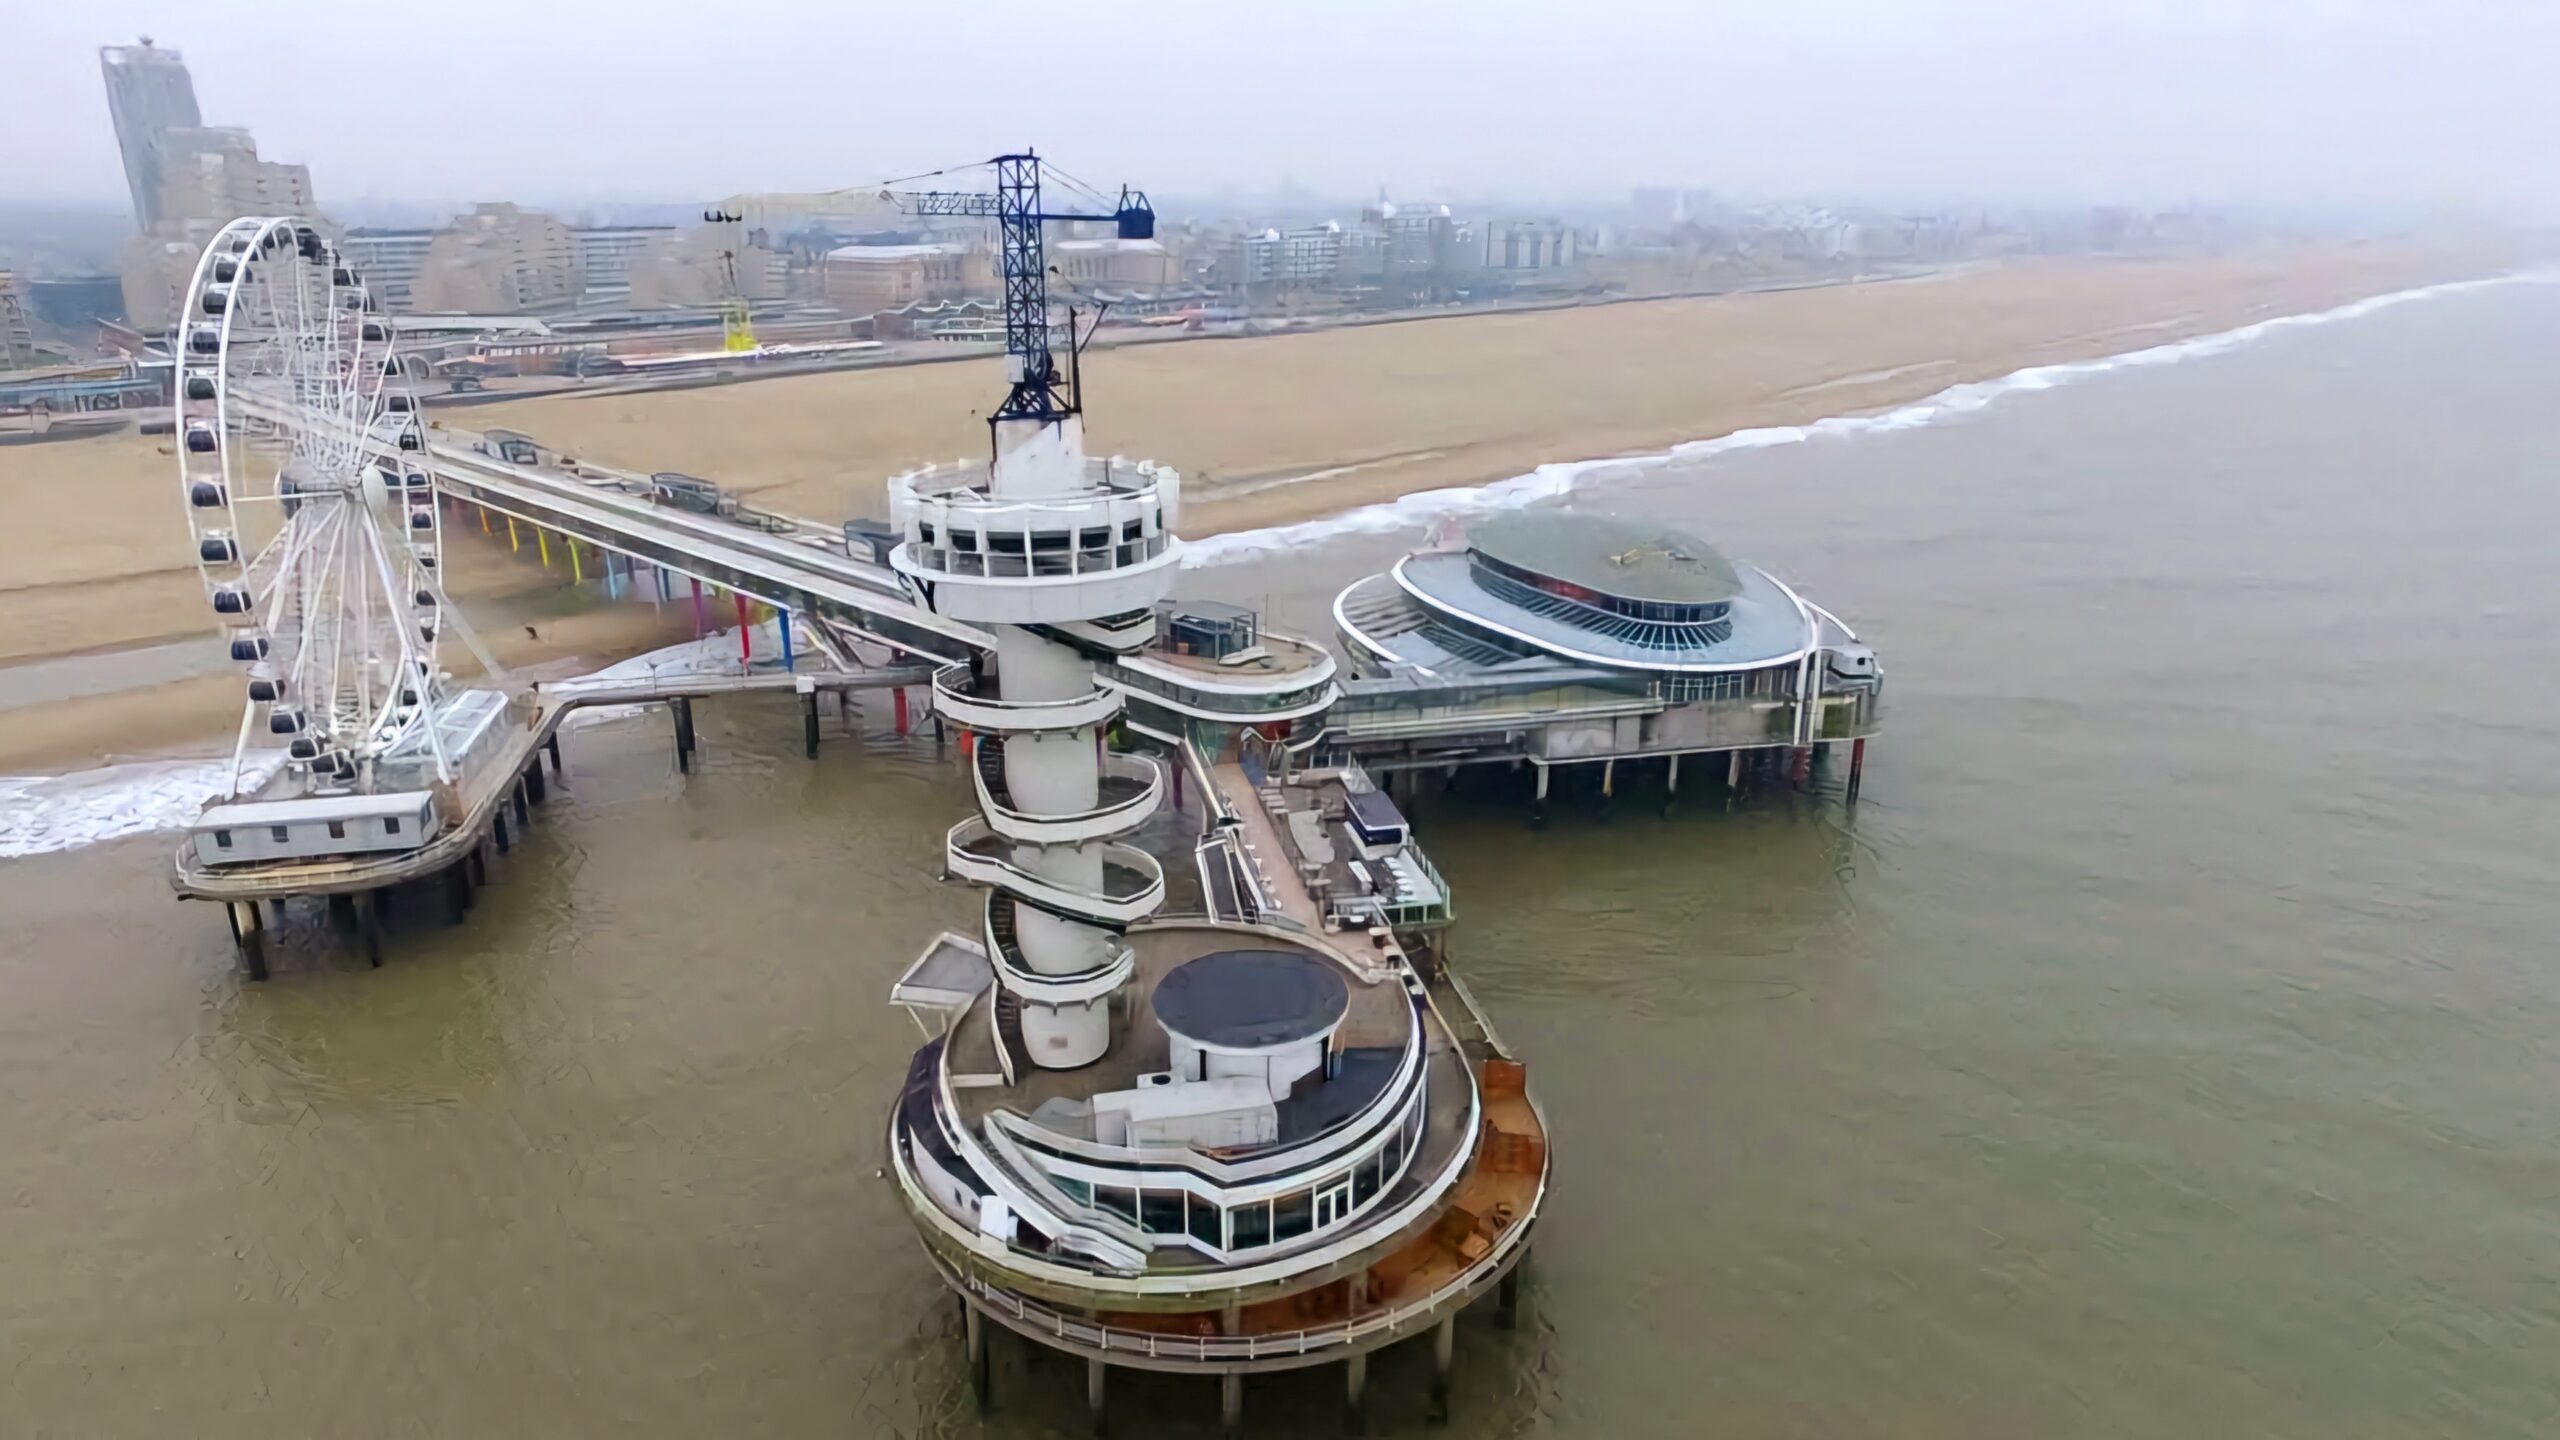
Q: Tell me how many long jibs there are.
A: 1